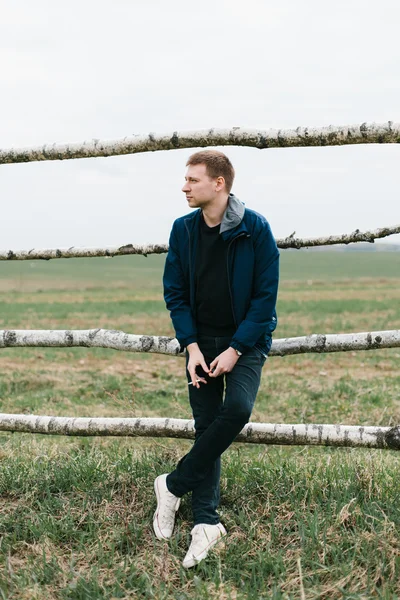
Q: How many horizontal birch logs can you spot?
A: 4